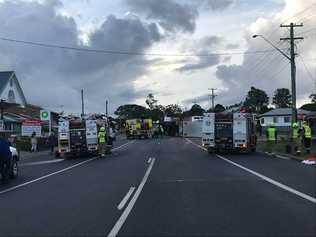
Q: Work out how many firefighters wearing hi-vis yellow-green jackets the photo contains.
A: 4